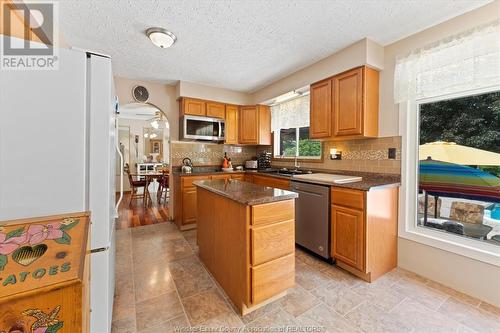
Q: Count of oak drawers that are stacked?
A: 3